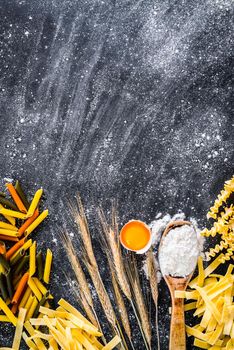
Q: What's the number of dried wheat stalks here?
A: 8